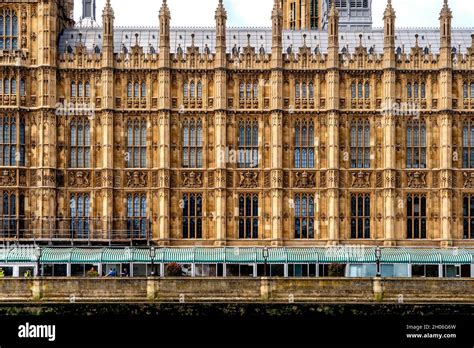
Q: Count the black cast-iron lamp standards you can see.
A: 4